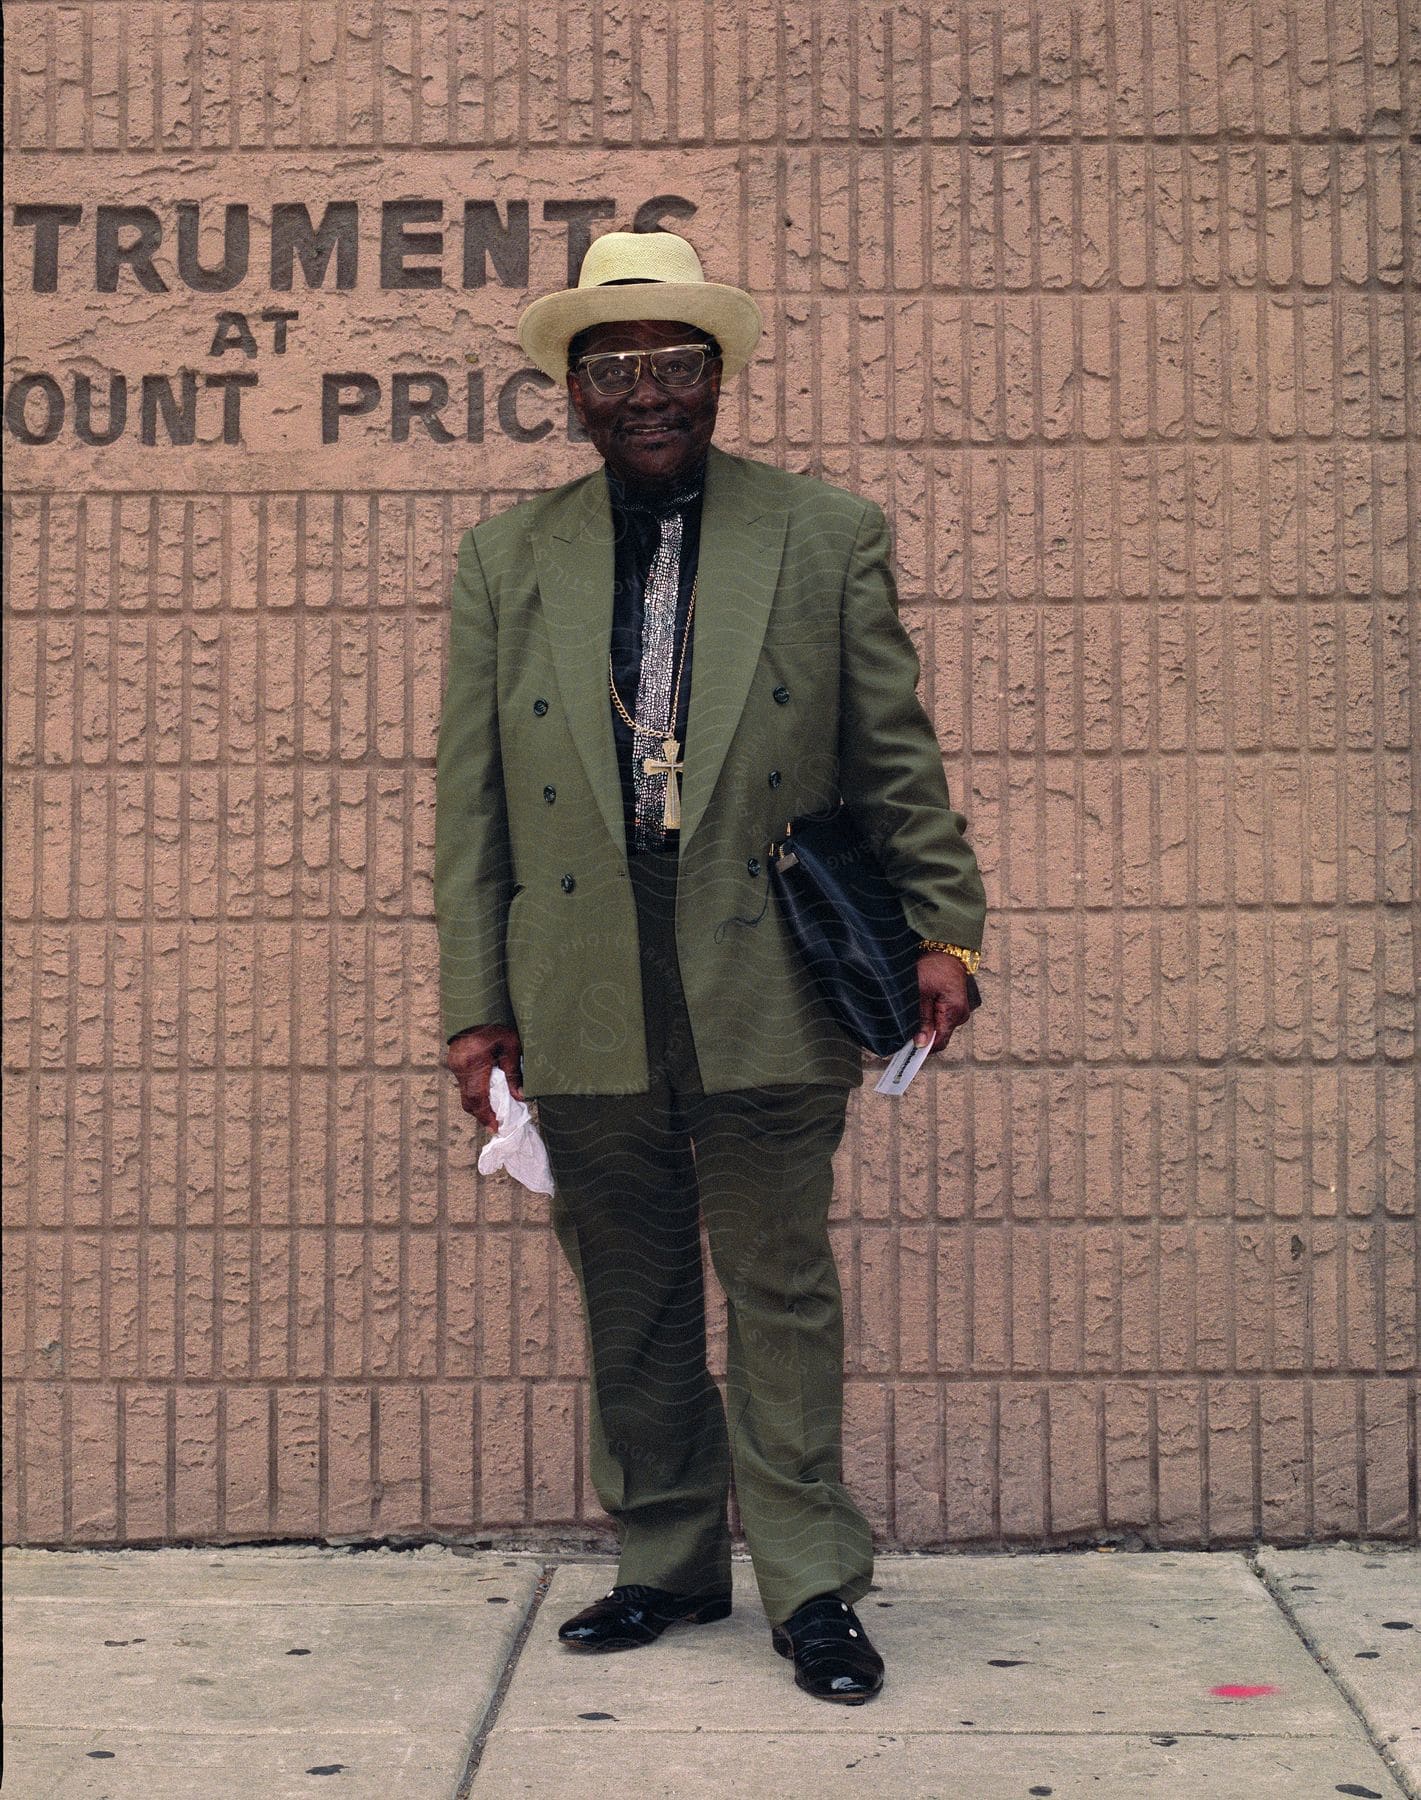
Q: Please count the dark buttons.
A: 6